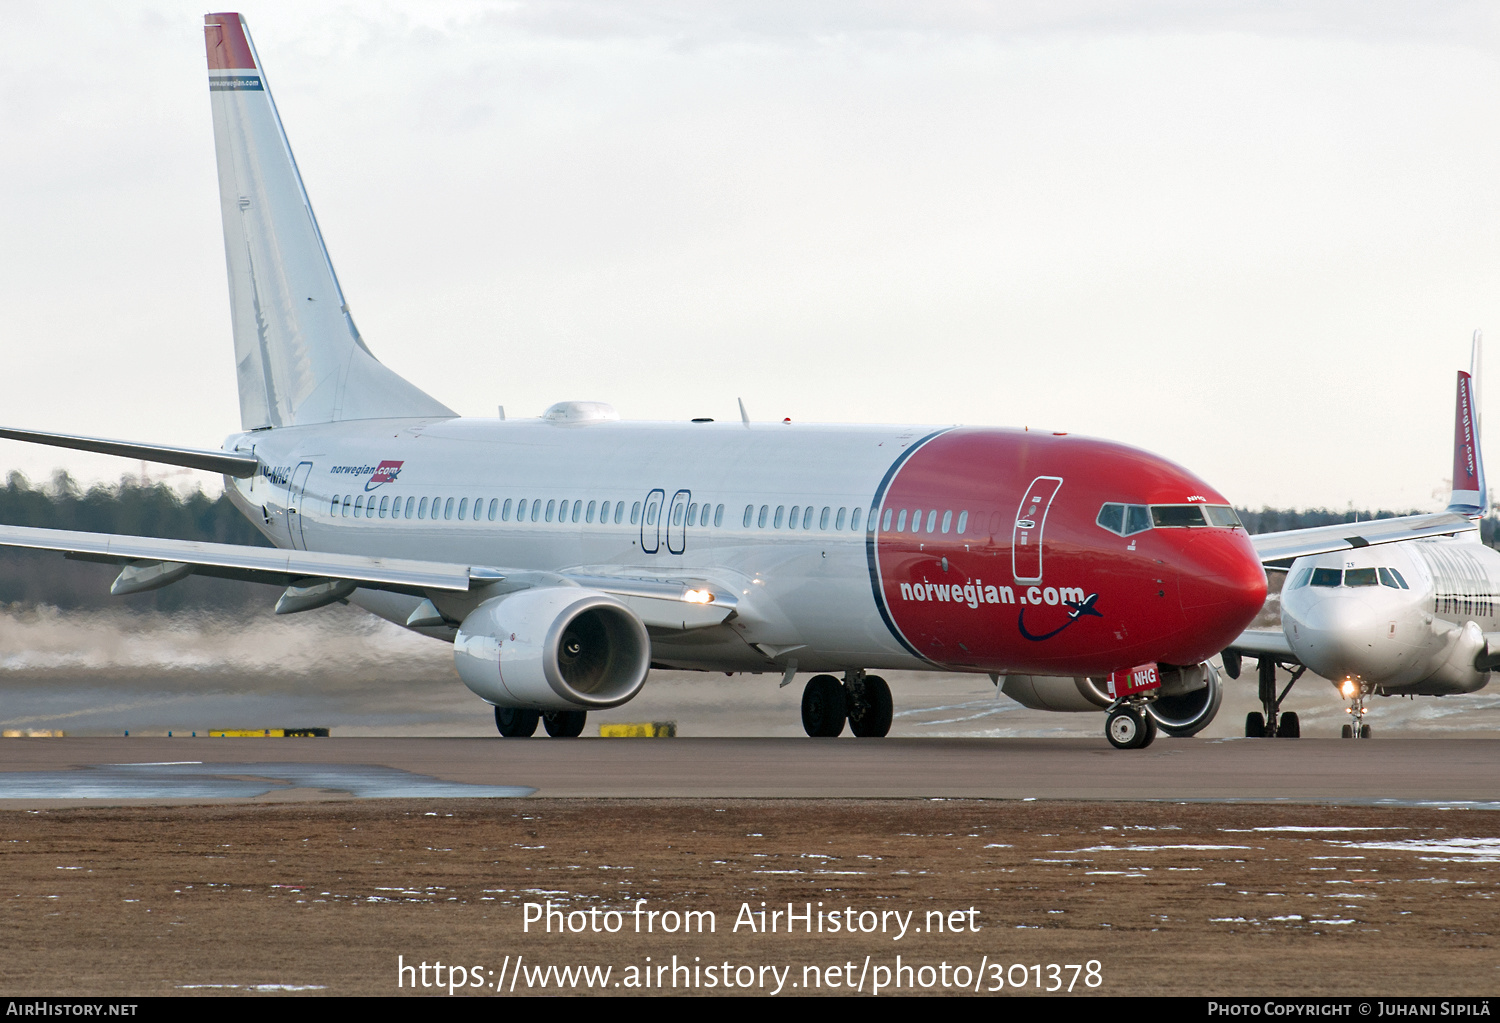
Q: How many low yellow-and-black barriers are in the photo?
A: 2